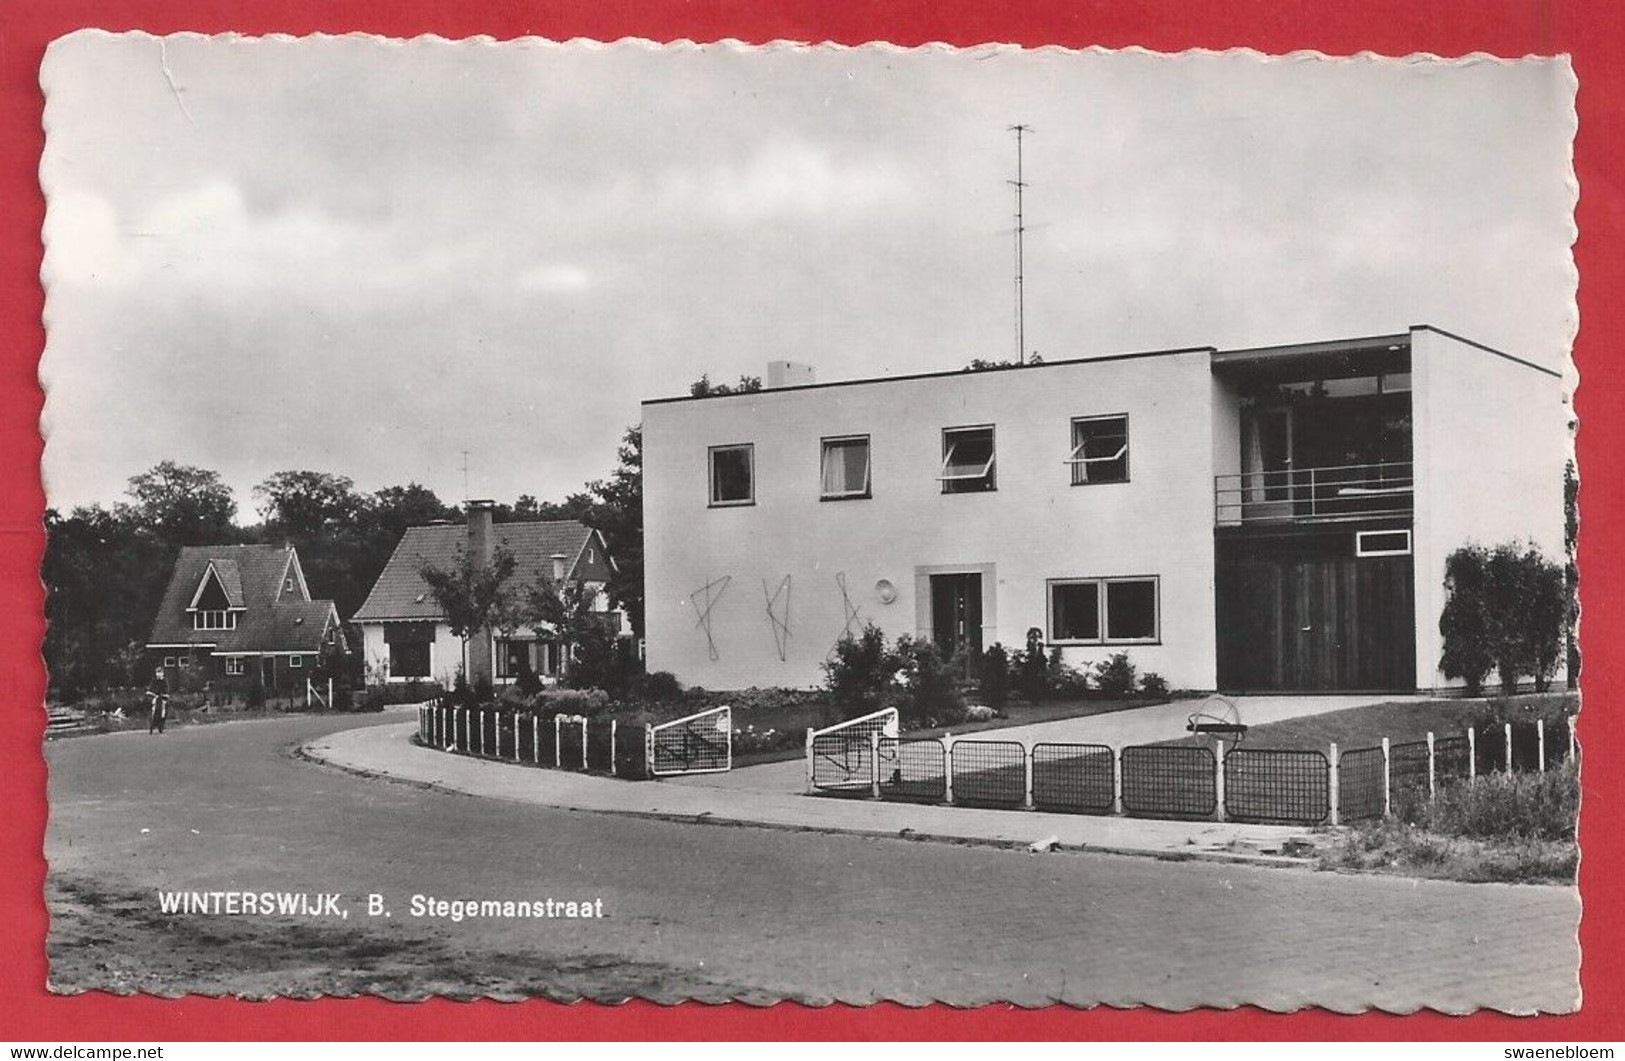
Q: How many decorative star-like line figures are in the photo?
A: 3